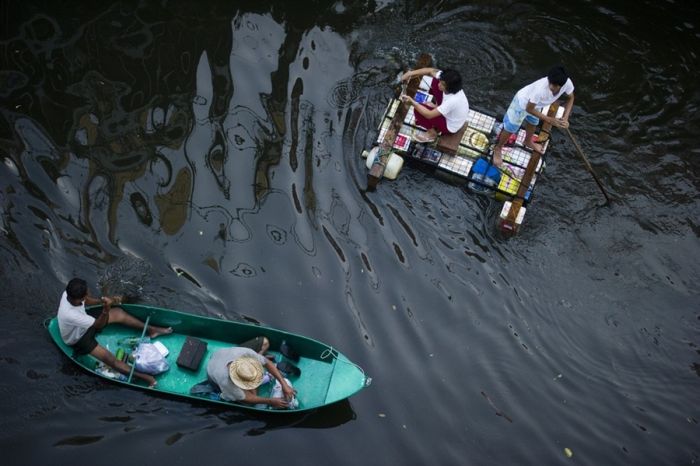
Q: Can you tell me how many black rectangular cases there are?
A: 1